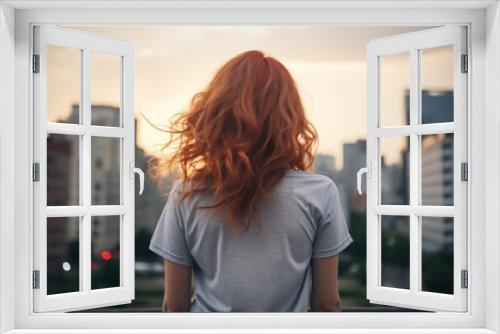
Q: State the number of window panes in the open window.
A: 12